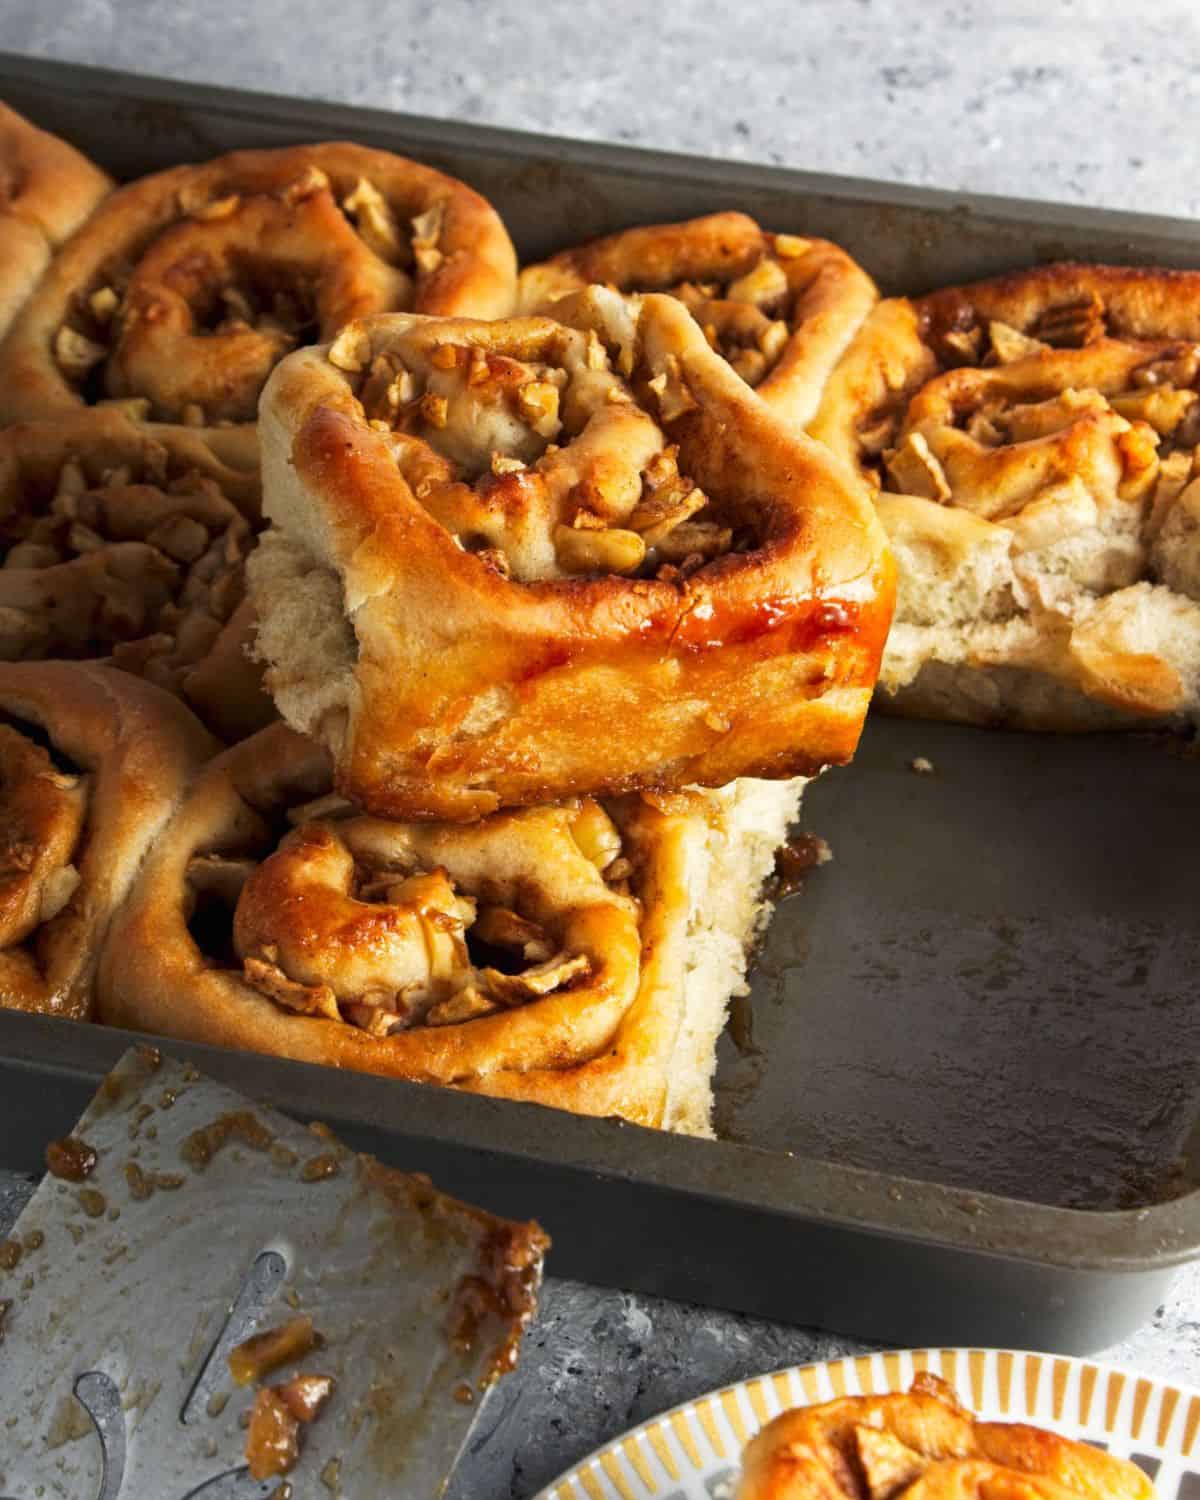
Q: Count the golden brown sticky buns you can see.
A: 9